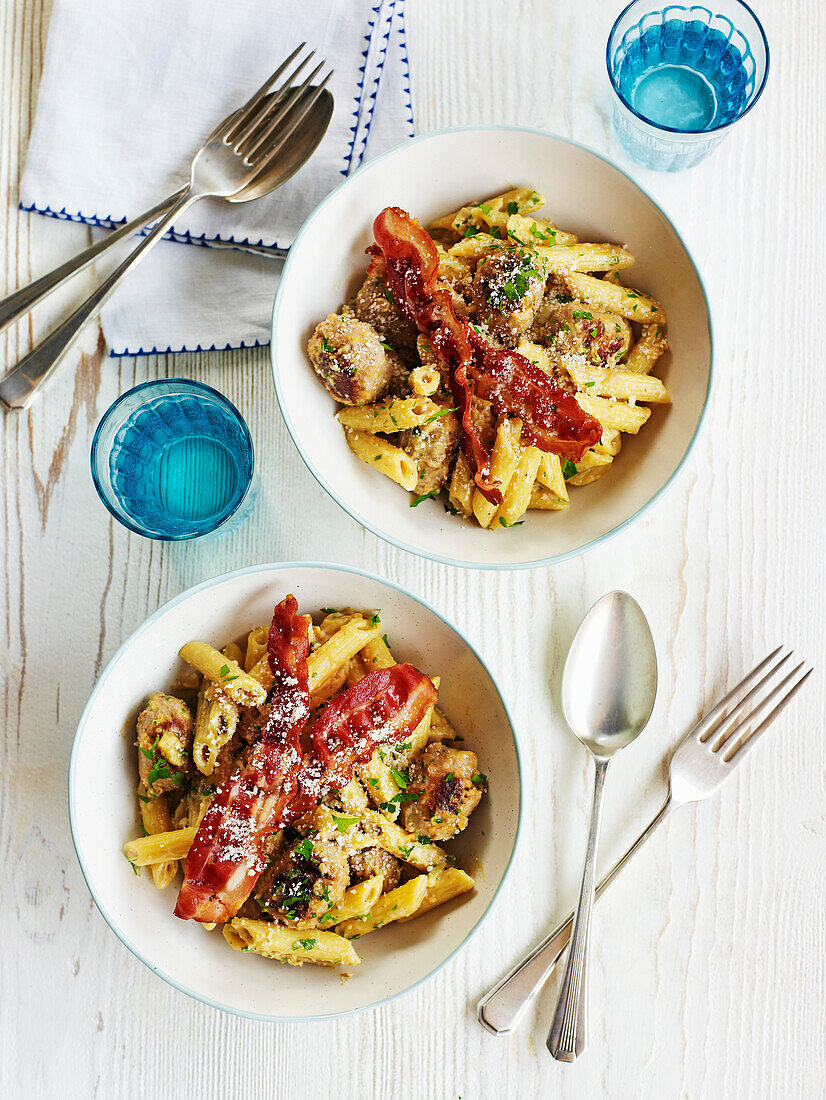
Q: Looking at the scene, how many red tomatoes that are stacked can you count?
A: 0